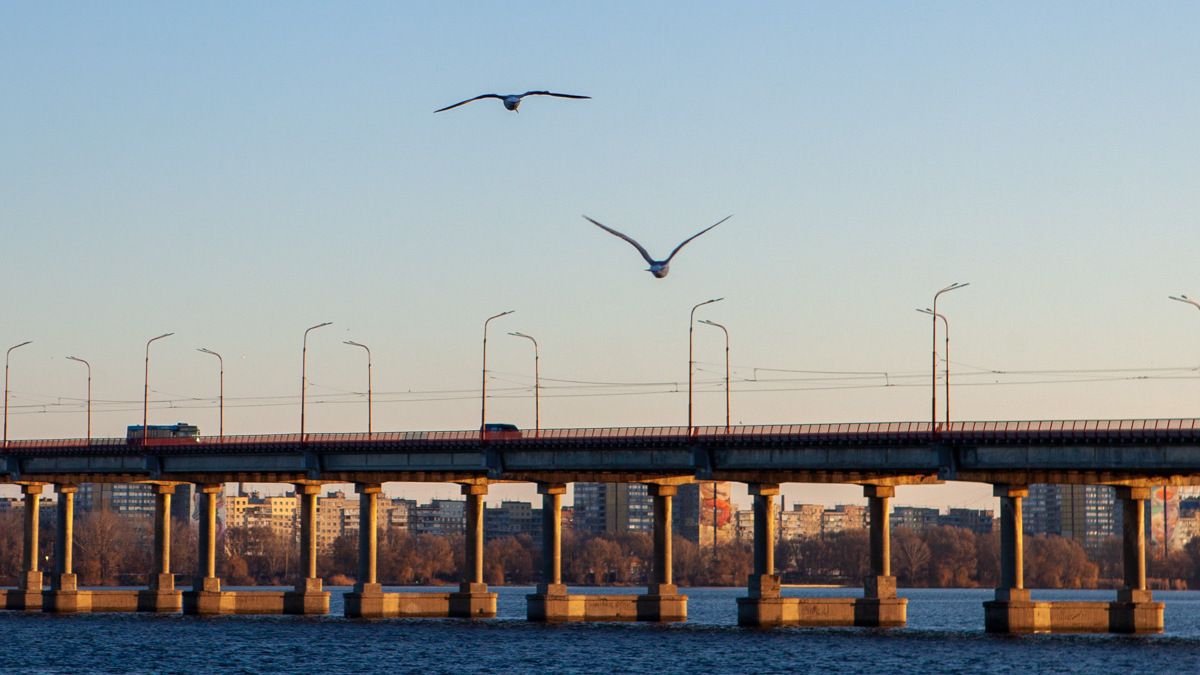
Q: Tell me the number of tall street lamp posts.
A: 13